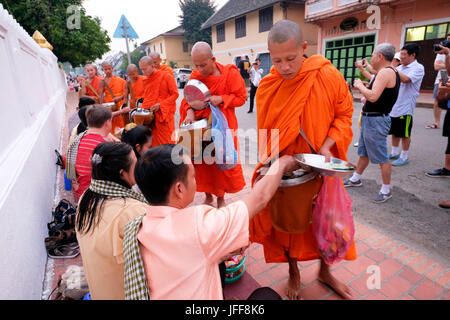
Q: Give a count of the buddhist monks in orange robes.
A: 7